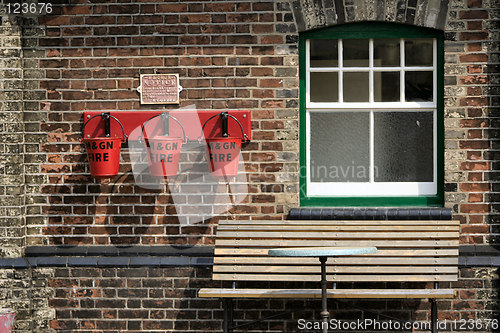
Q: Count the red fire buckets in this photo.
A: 3